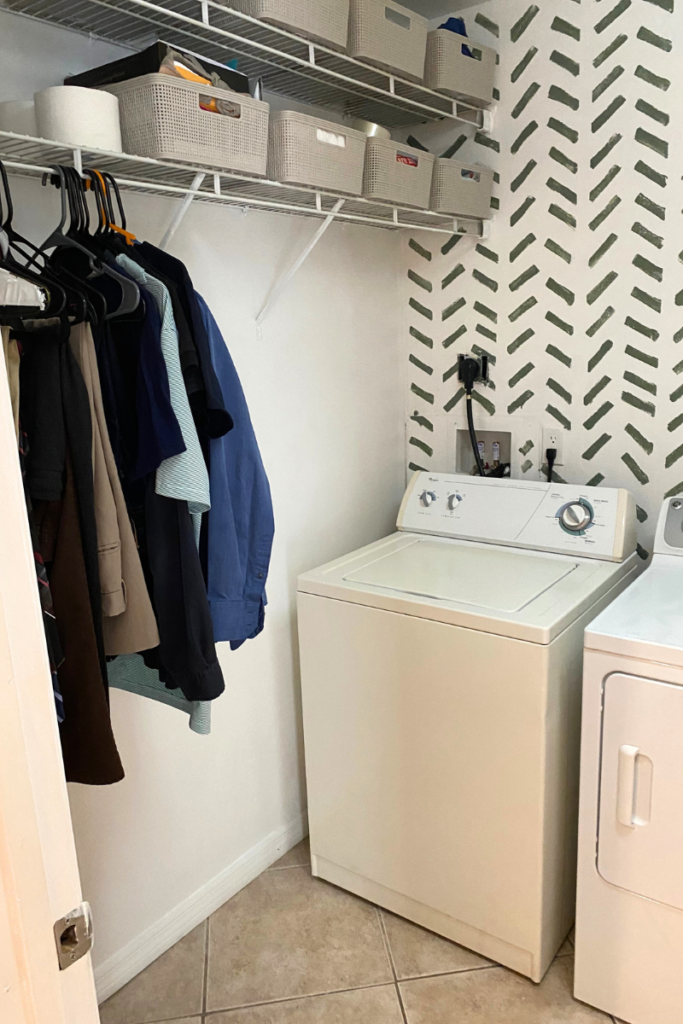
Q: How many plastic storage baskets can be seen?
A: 7